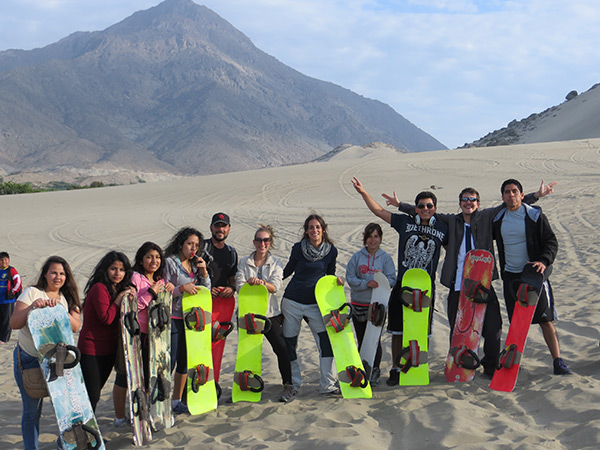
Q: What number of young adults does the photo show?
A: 11